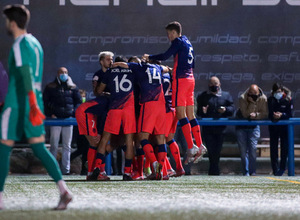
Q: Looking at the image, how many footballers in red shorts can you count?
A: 5